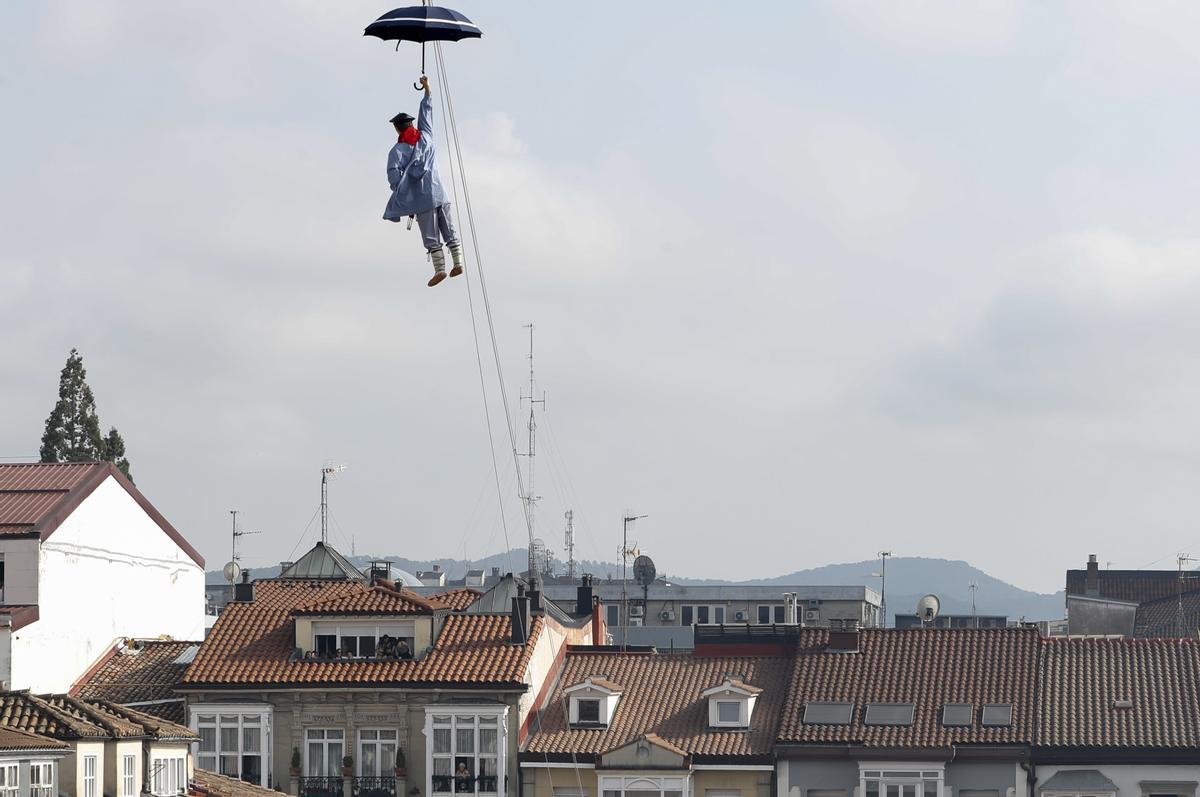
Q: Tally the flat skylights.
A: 4